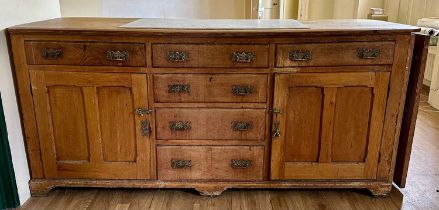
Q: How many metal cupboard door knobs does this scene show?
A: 2